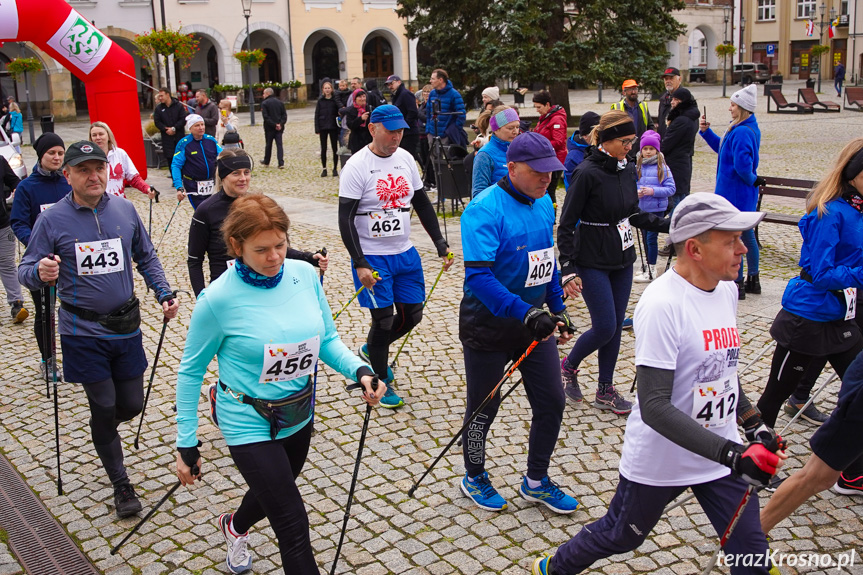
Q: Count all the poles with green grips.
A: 2